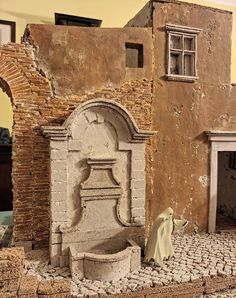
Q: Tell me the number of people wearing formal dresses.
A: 0